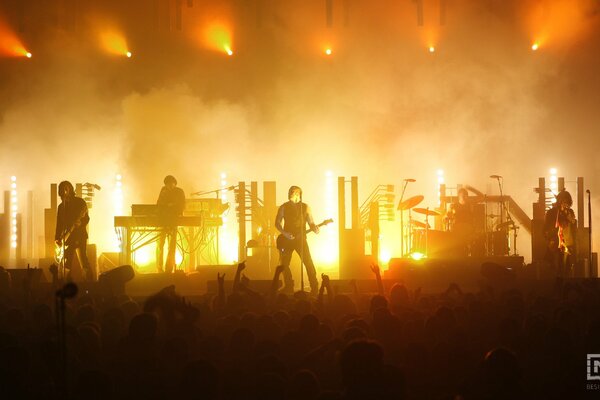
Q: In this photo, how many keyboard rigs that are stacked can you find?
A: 2